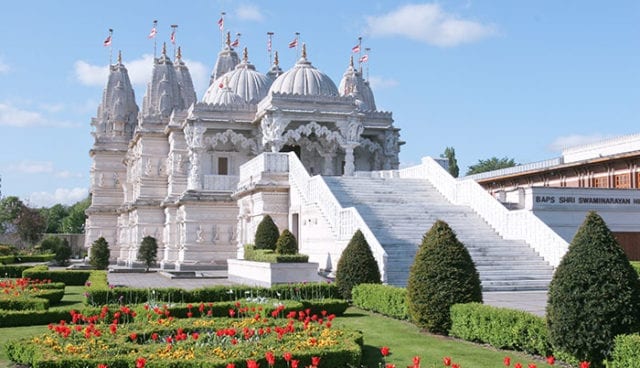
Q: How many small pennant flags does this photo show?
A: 9